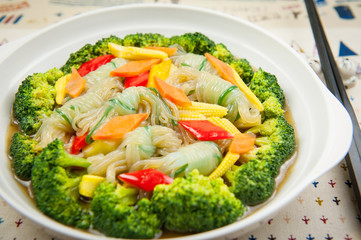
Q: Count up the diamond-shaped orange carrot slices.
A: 7